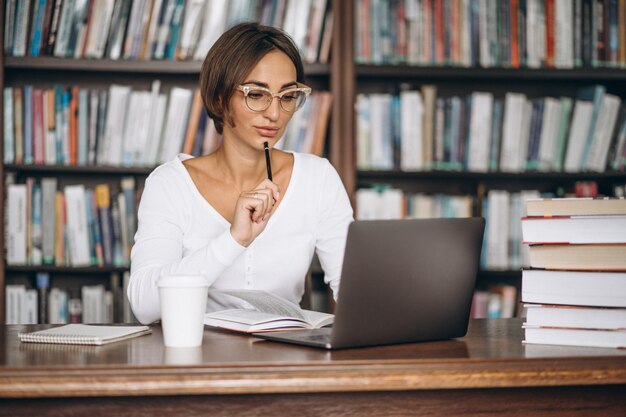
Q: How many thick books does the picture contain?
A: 6